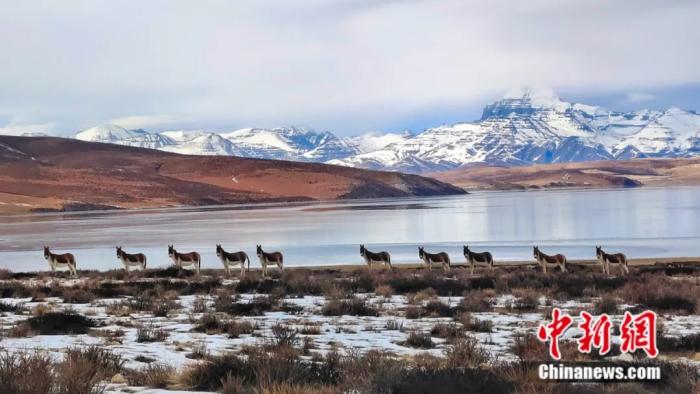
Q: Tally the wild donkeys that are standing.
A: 10